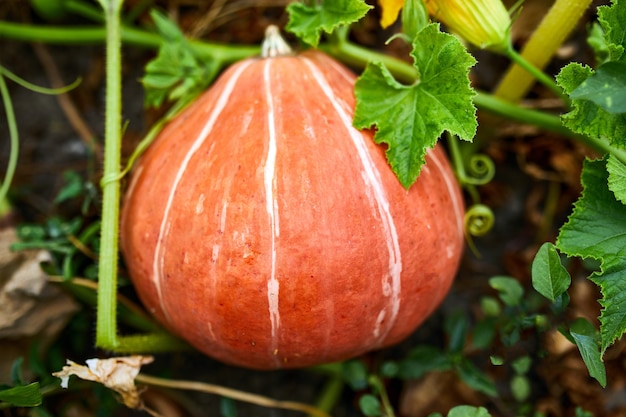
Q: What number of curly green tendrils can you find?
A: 2